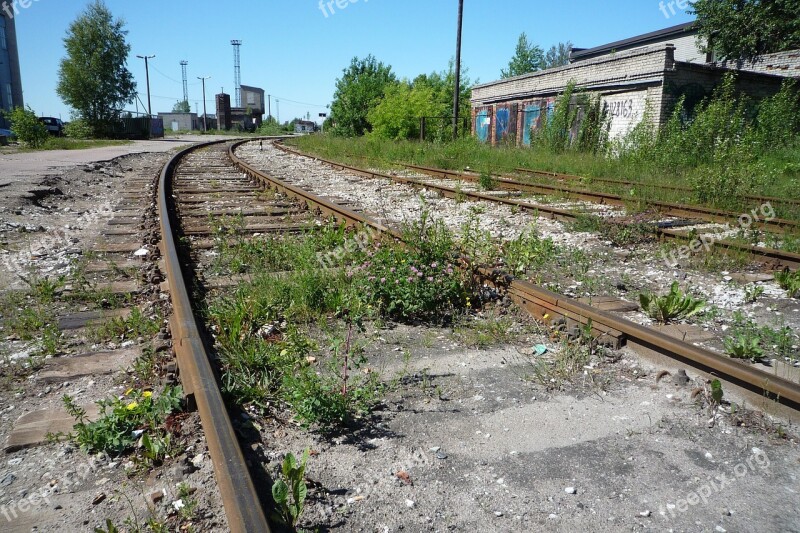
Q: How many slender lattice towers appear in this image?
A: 2